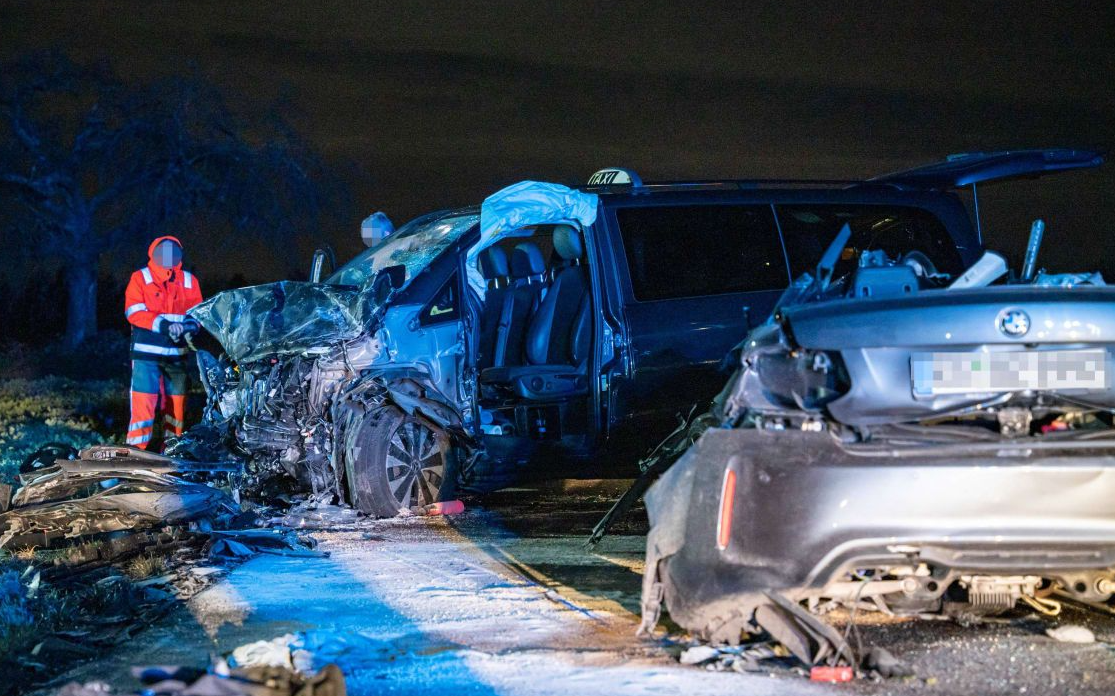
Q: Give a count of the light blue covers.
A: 1